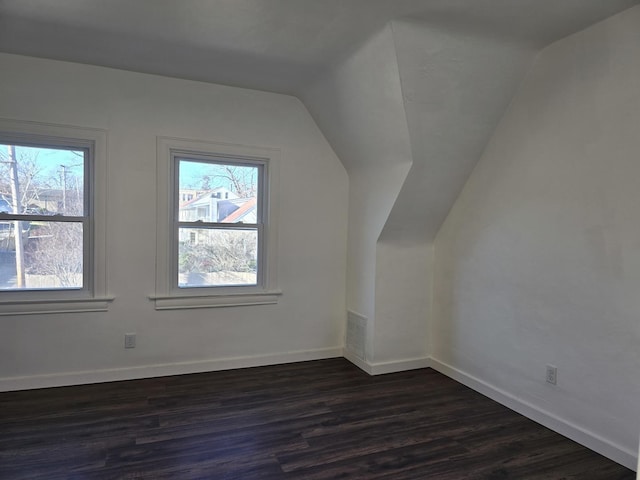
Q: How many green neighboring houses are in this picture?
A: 0